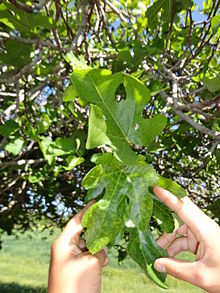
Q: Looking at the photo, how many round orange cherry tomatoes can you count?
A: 0